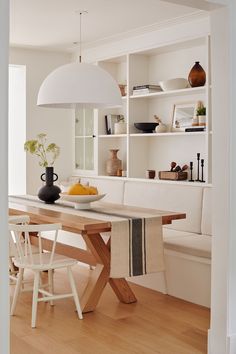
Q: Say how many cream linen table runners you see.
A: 1